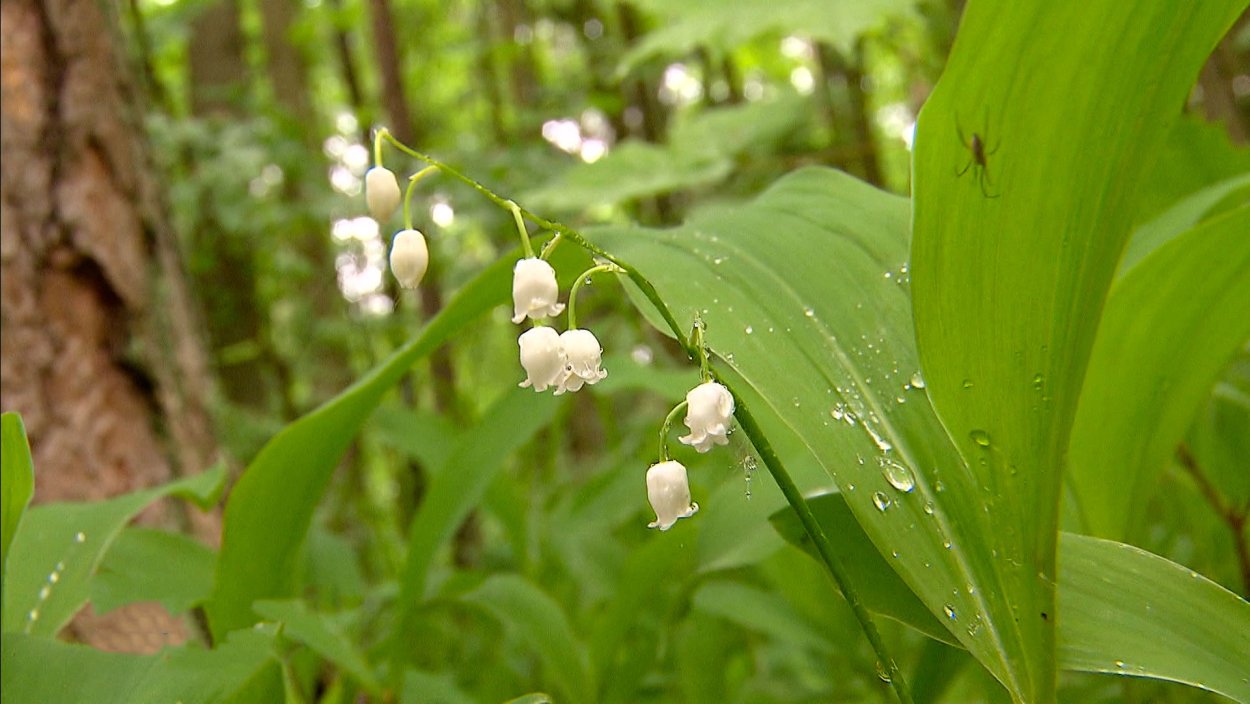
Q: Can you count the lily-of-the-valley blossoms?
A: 7